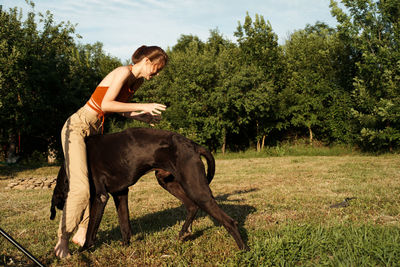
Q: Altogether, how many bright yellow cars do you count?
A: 0